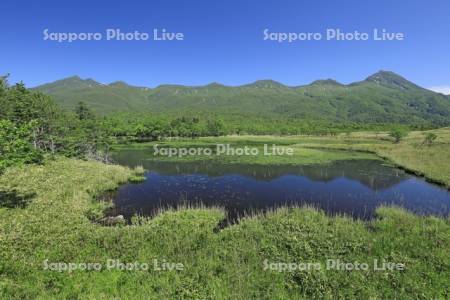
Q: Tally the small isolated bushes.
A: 2